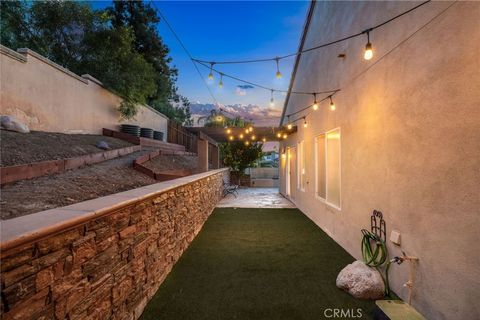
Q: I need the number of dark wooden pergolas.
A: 1